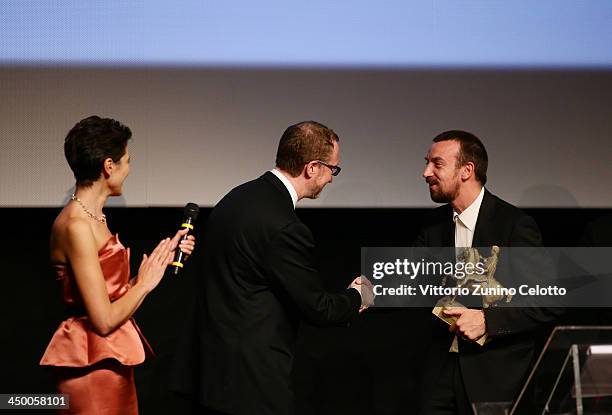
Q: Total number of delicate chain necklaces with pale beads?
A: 1